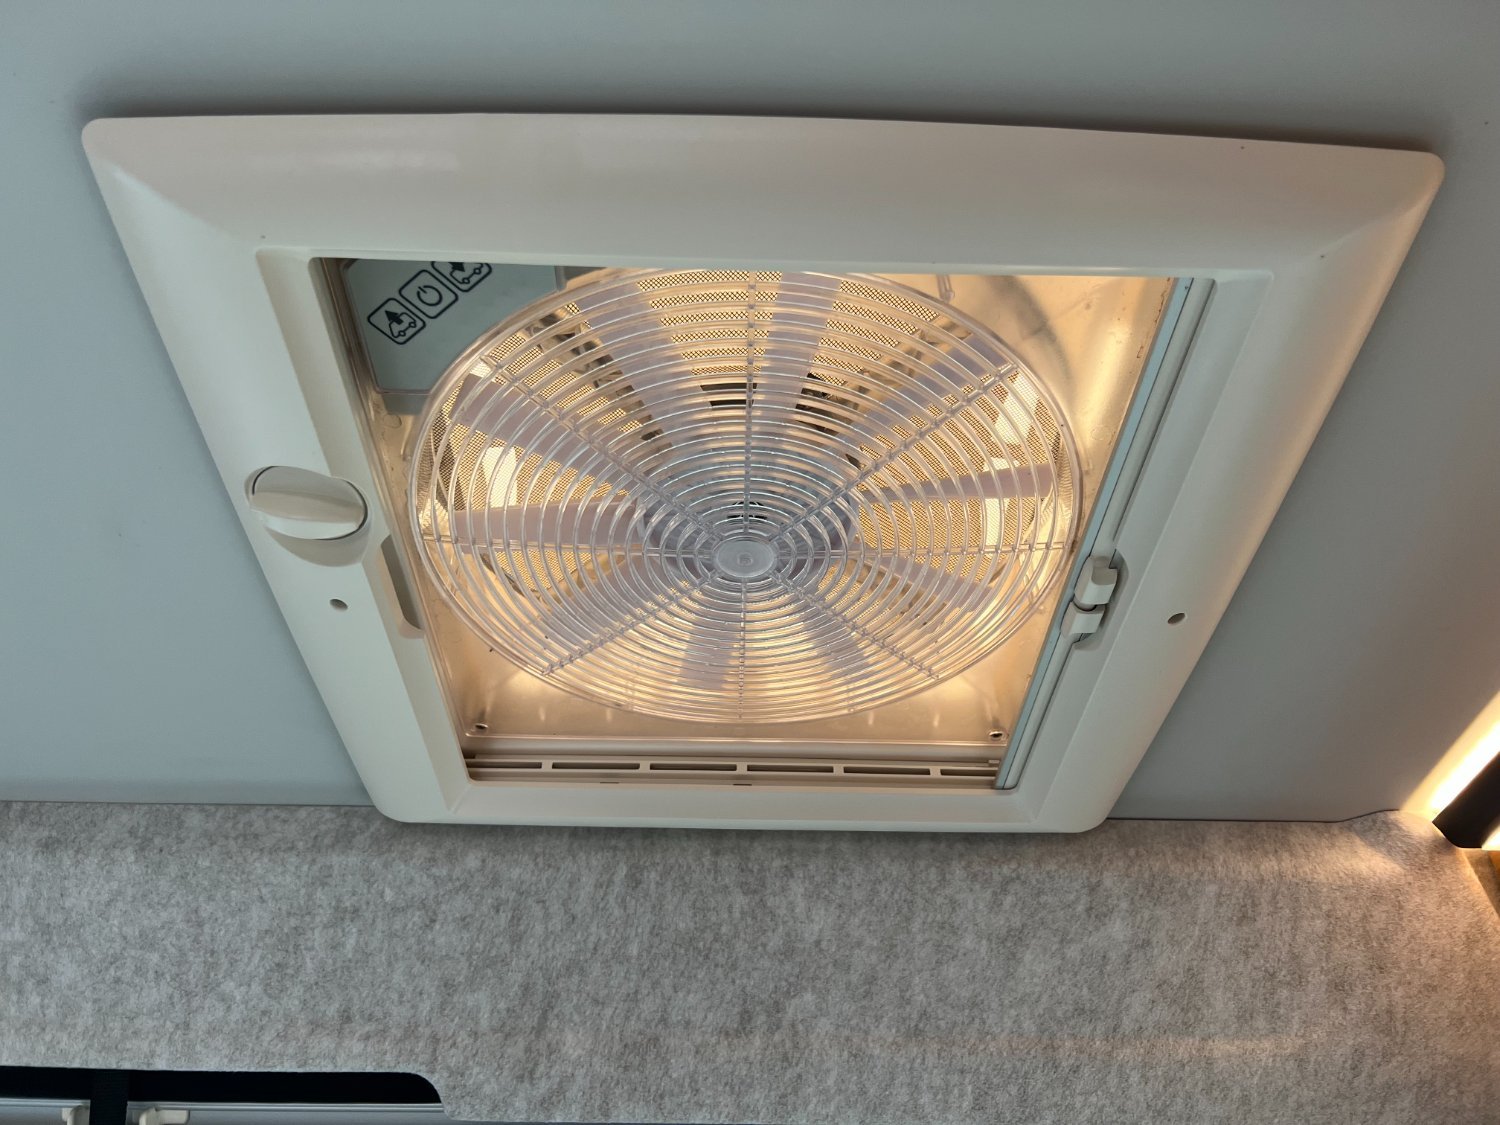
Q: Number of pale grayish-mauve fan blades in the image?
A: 10